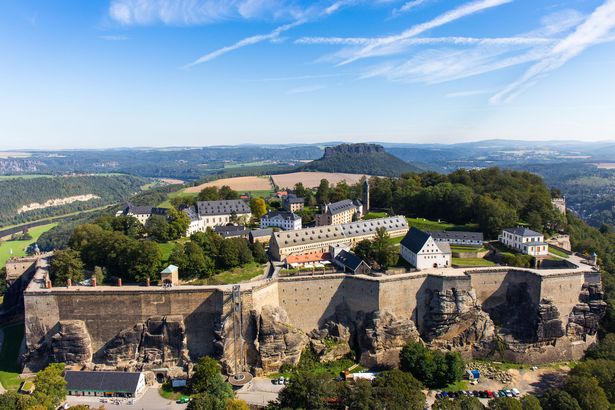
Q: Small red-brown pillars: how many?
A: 5